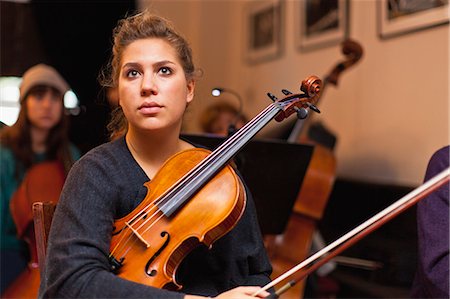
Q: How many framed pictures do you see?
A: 3